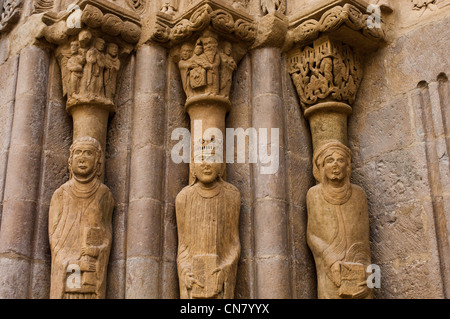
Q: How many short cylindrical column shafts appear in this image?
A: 3